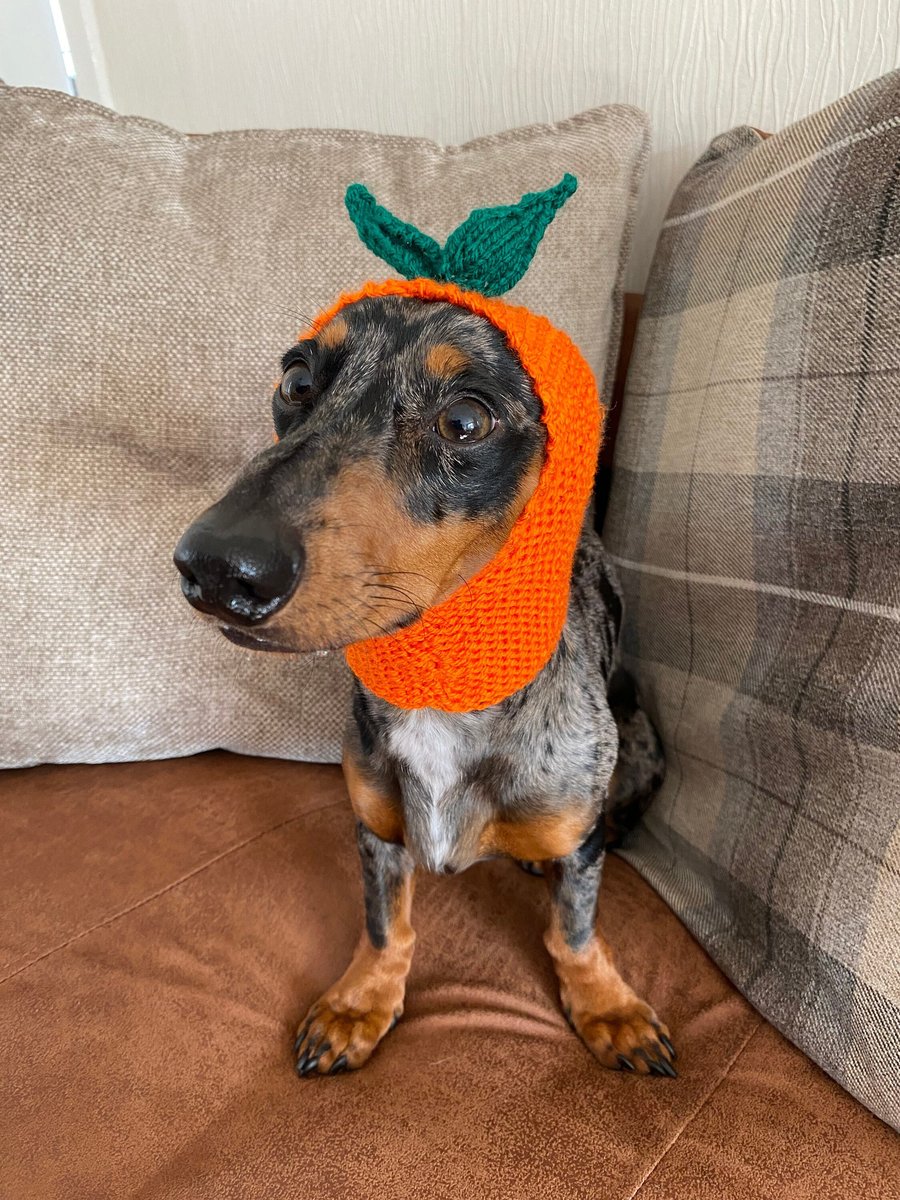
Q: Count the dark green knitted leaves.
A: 2